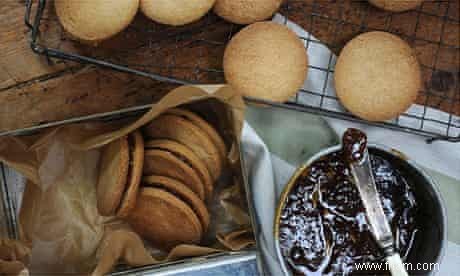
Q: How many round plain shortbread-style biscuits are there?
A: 6